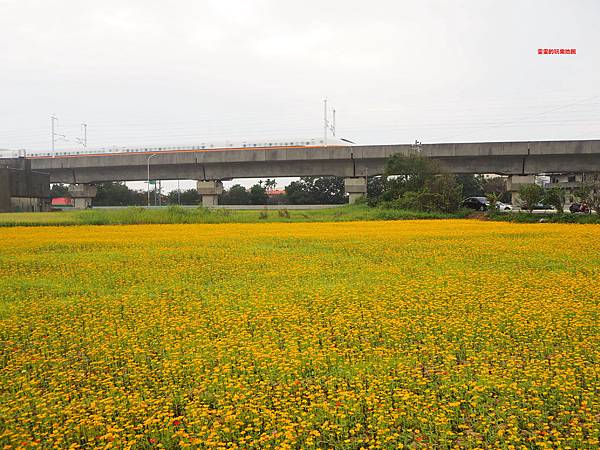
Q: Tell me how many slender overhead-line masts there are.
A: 4